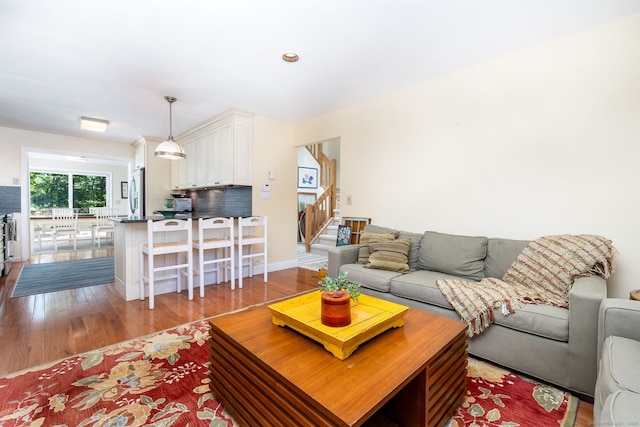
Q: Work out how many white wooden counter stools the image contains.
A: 3